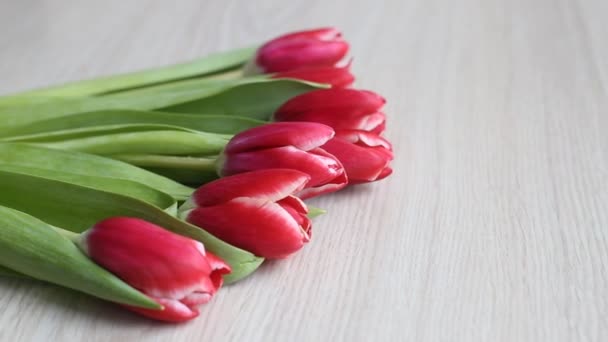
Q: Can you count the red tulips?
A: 7